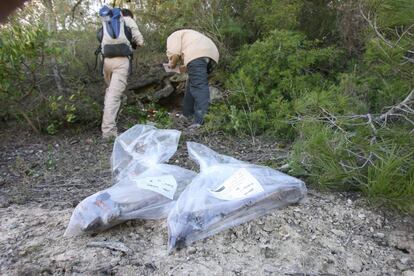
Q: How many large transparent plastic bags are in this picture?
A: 2